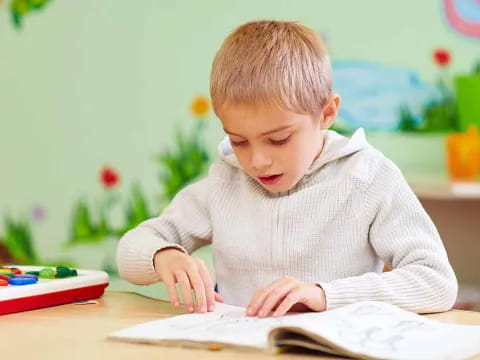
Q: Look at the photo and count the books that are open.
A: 1